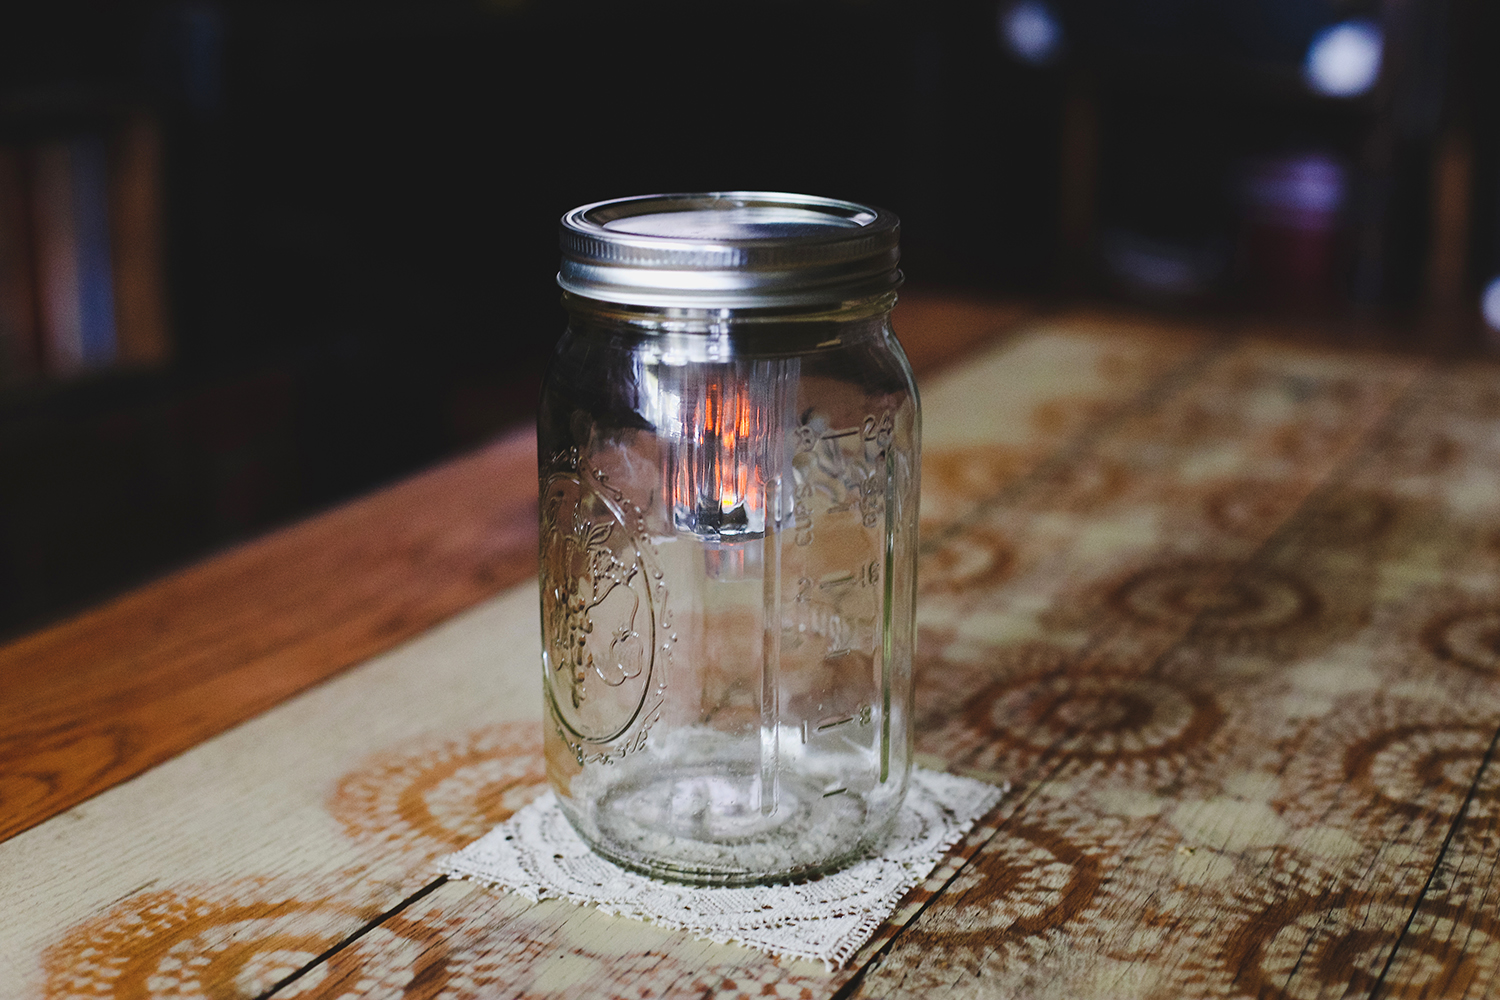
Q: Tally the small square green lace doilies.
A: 0